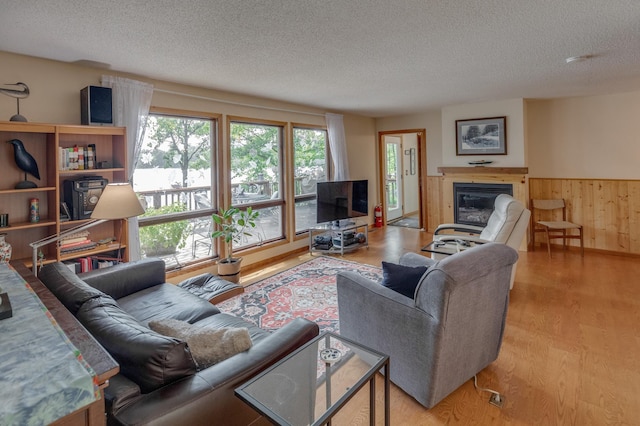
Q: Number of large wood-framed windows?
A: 3